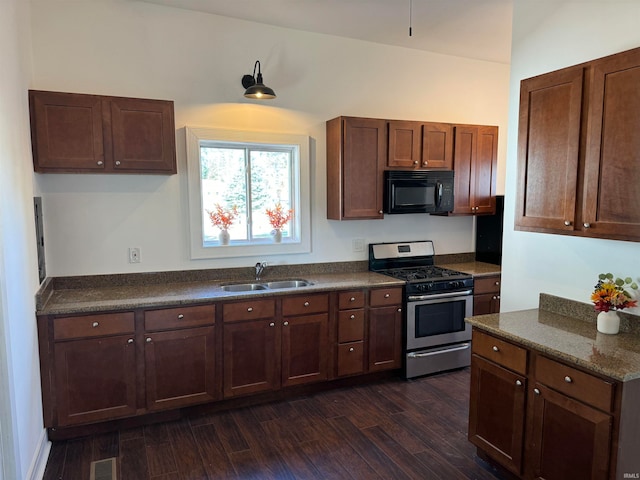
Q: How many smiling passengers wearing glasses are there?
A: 0